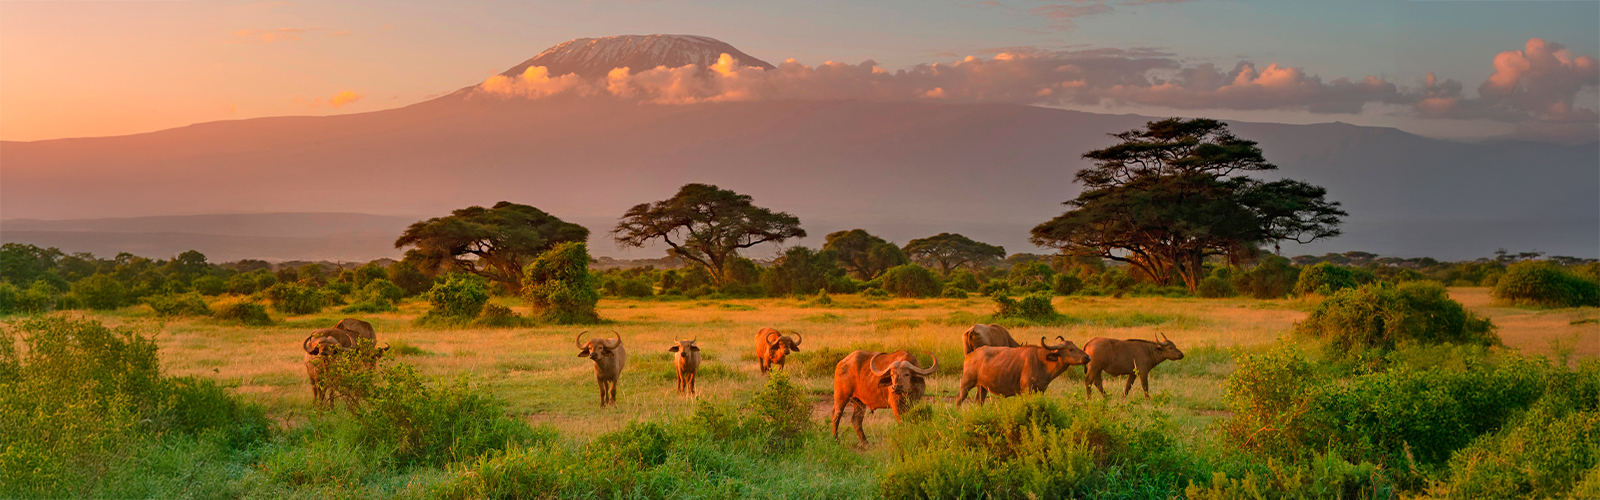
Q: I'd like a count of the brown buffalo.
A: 9